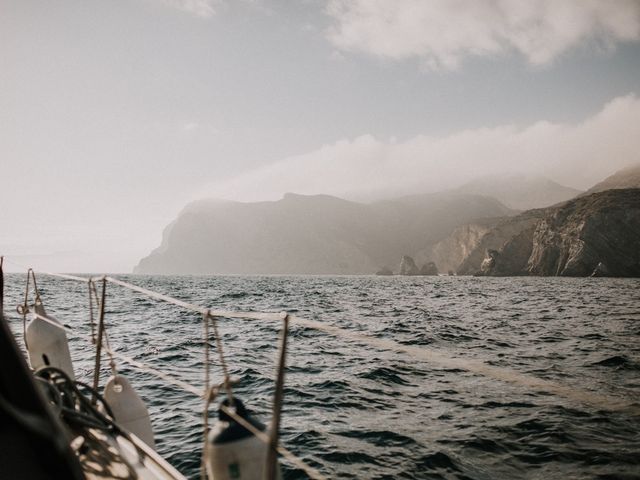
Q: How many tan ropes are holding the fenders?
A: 3